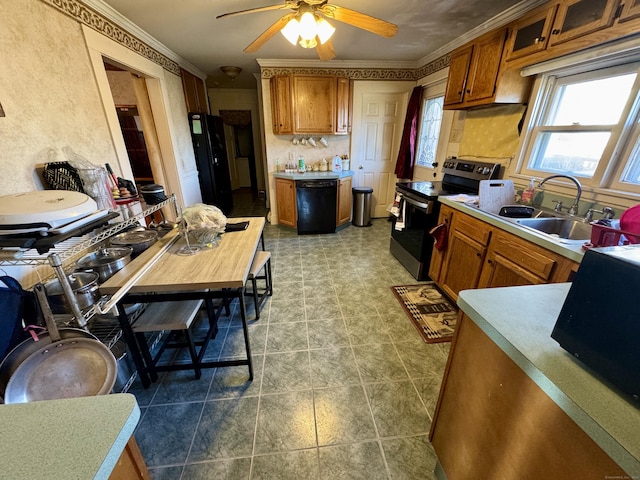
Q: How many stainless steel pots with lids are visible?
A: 3